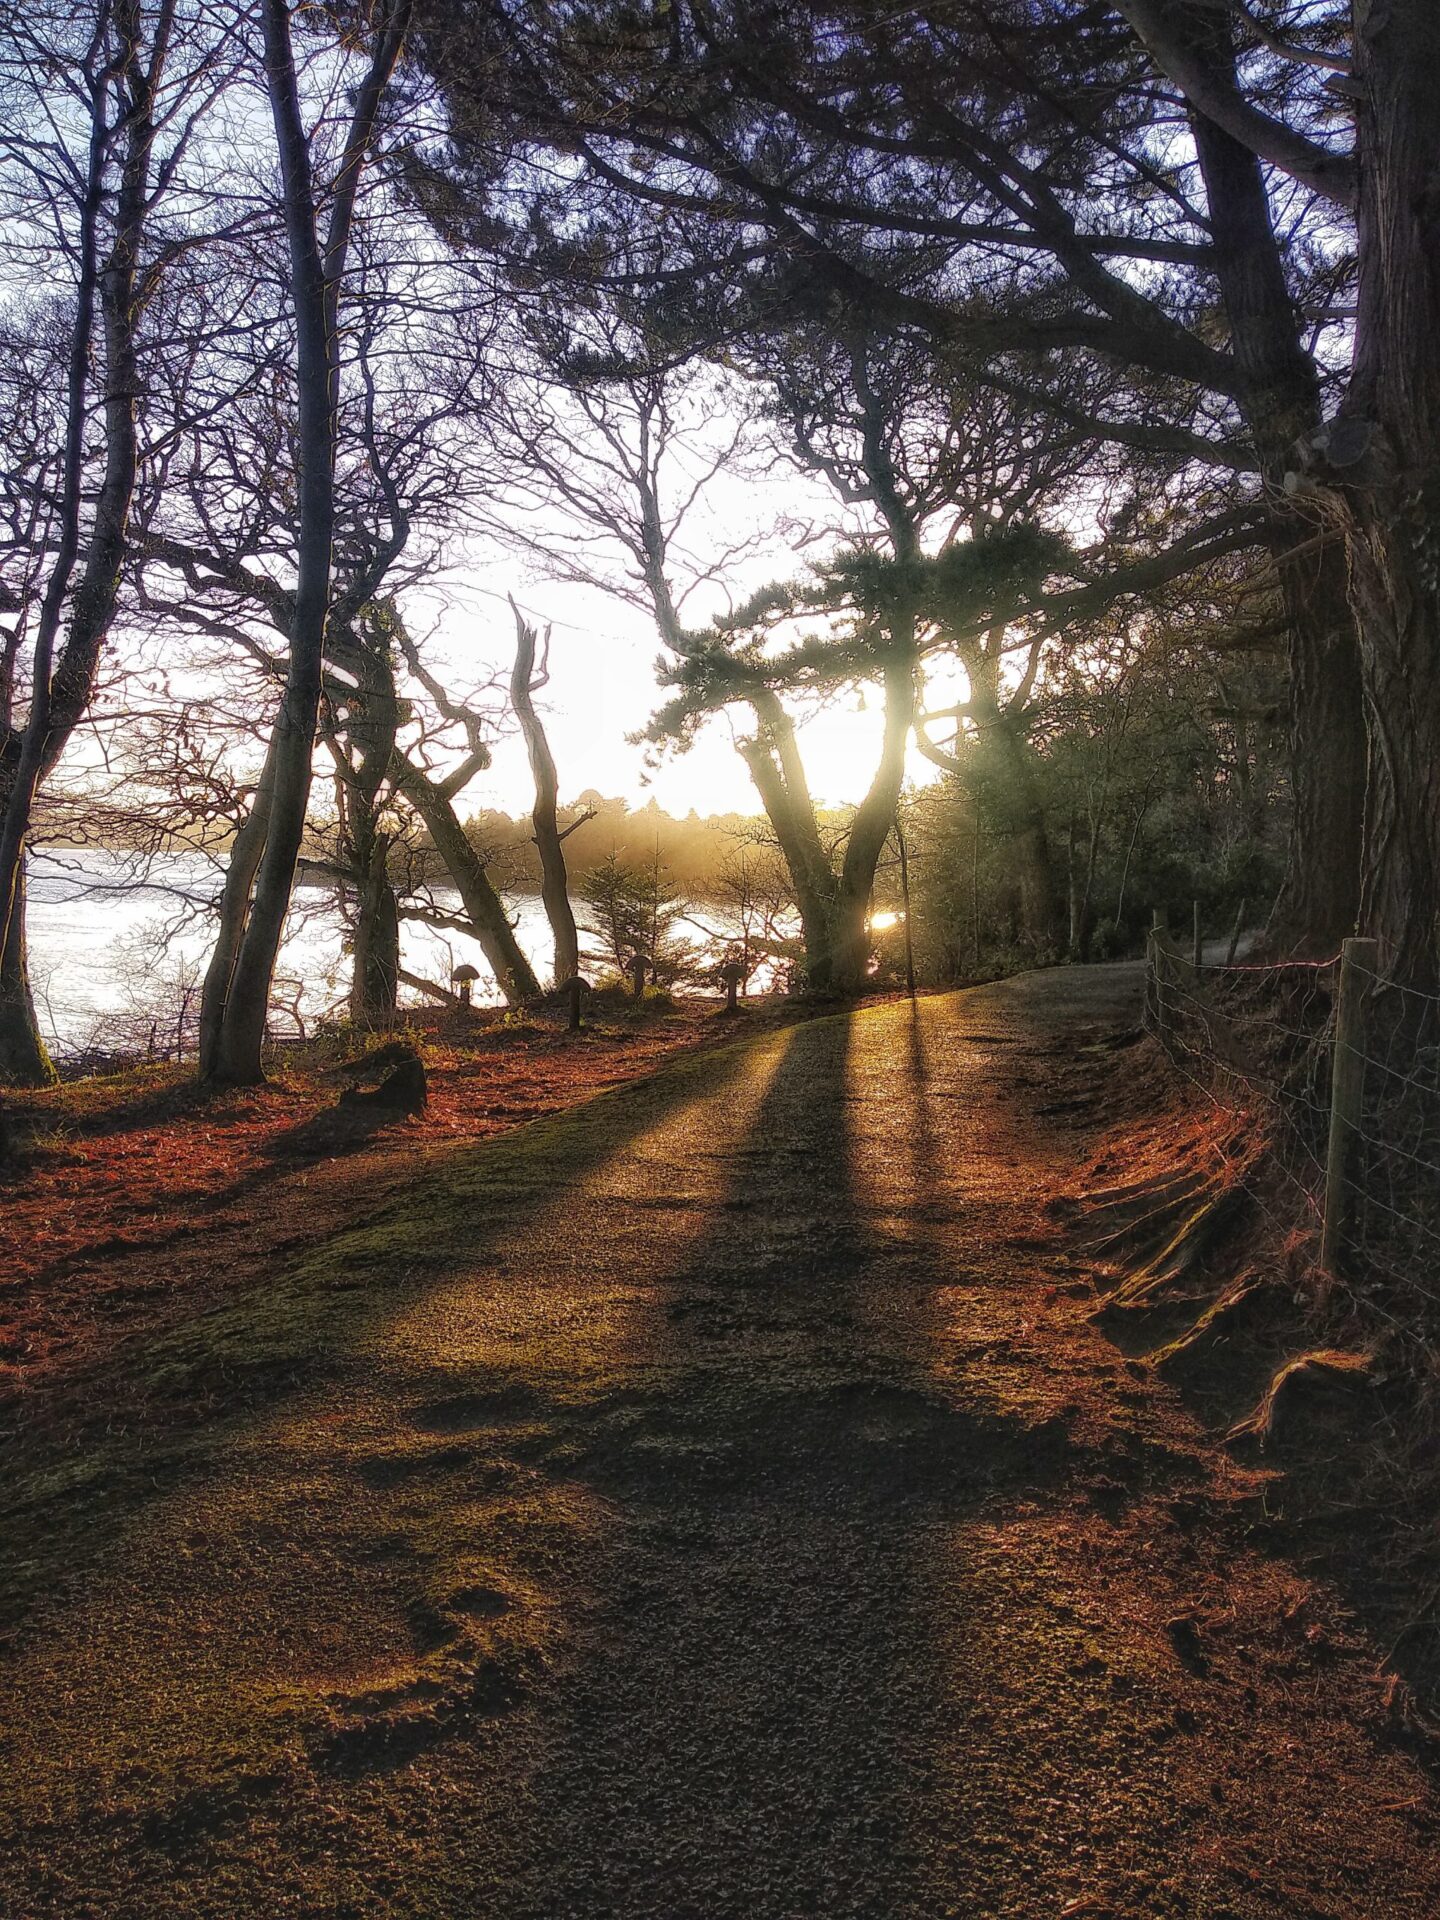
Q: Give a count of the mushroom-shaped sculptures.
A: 4